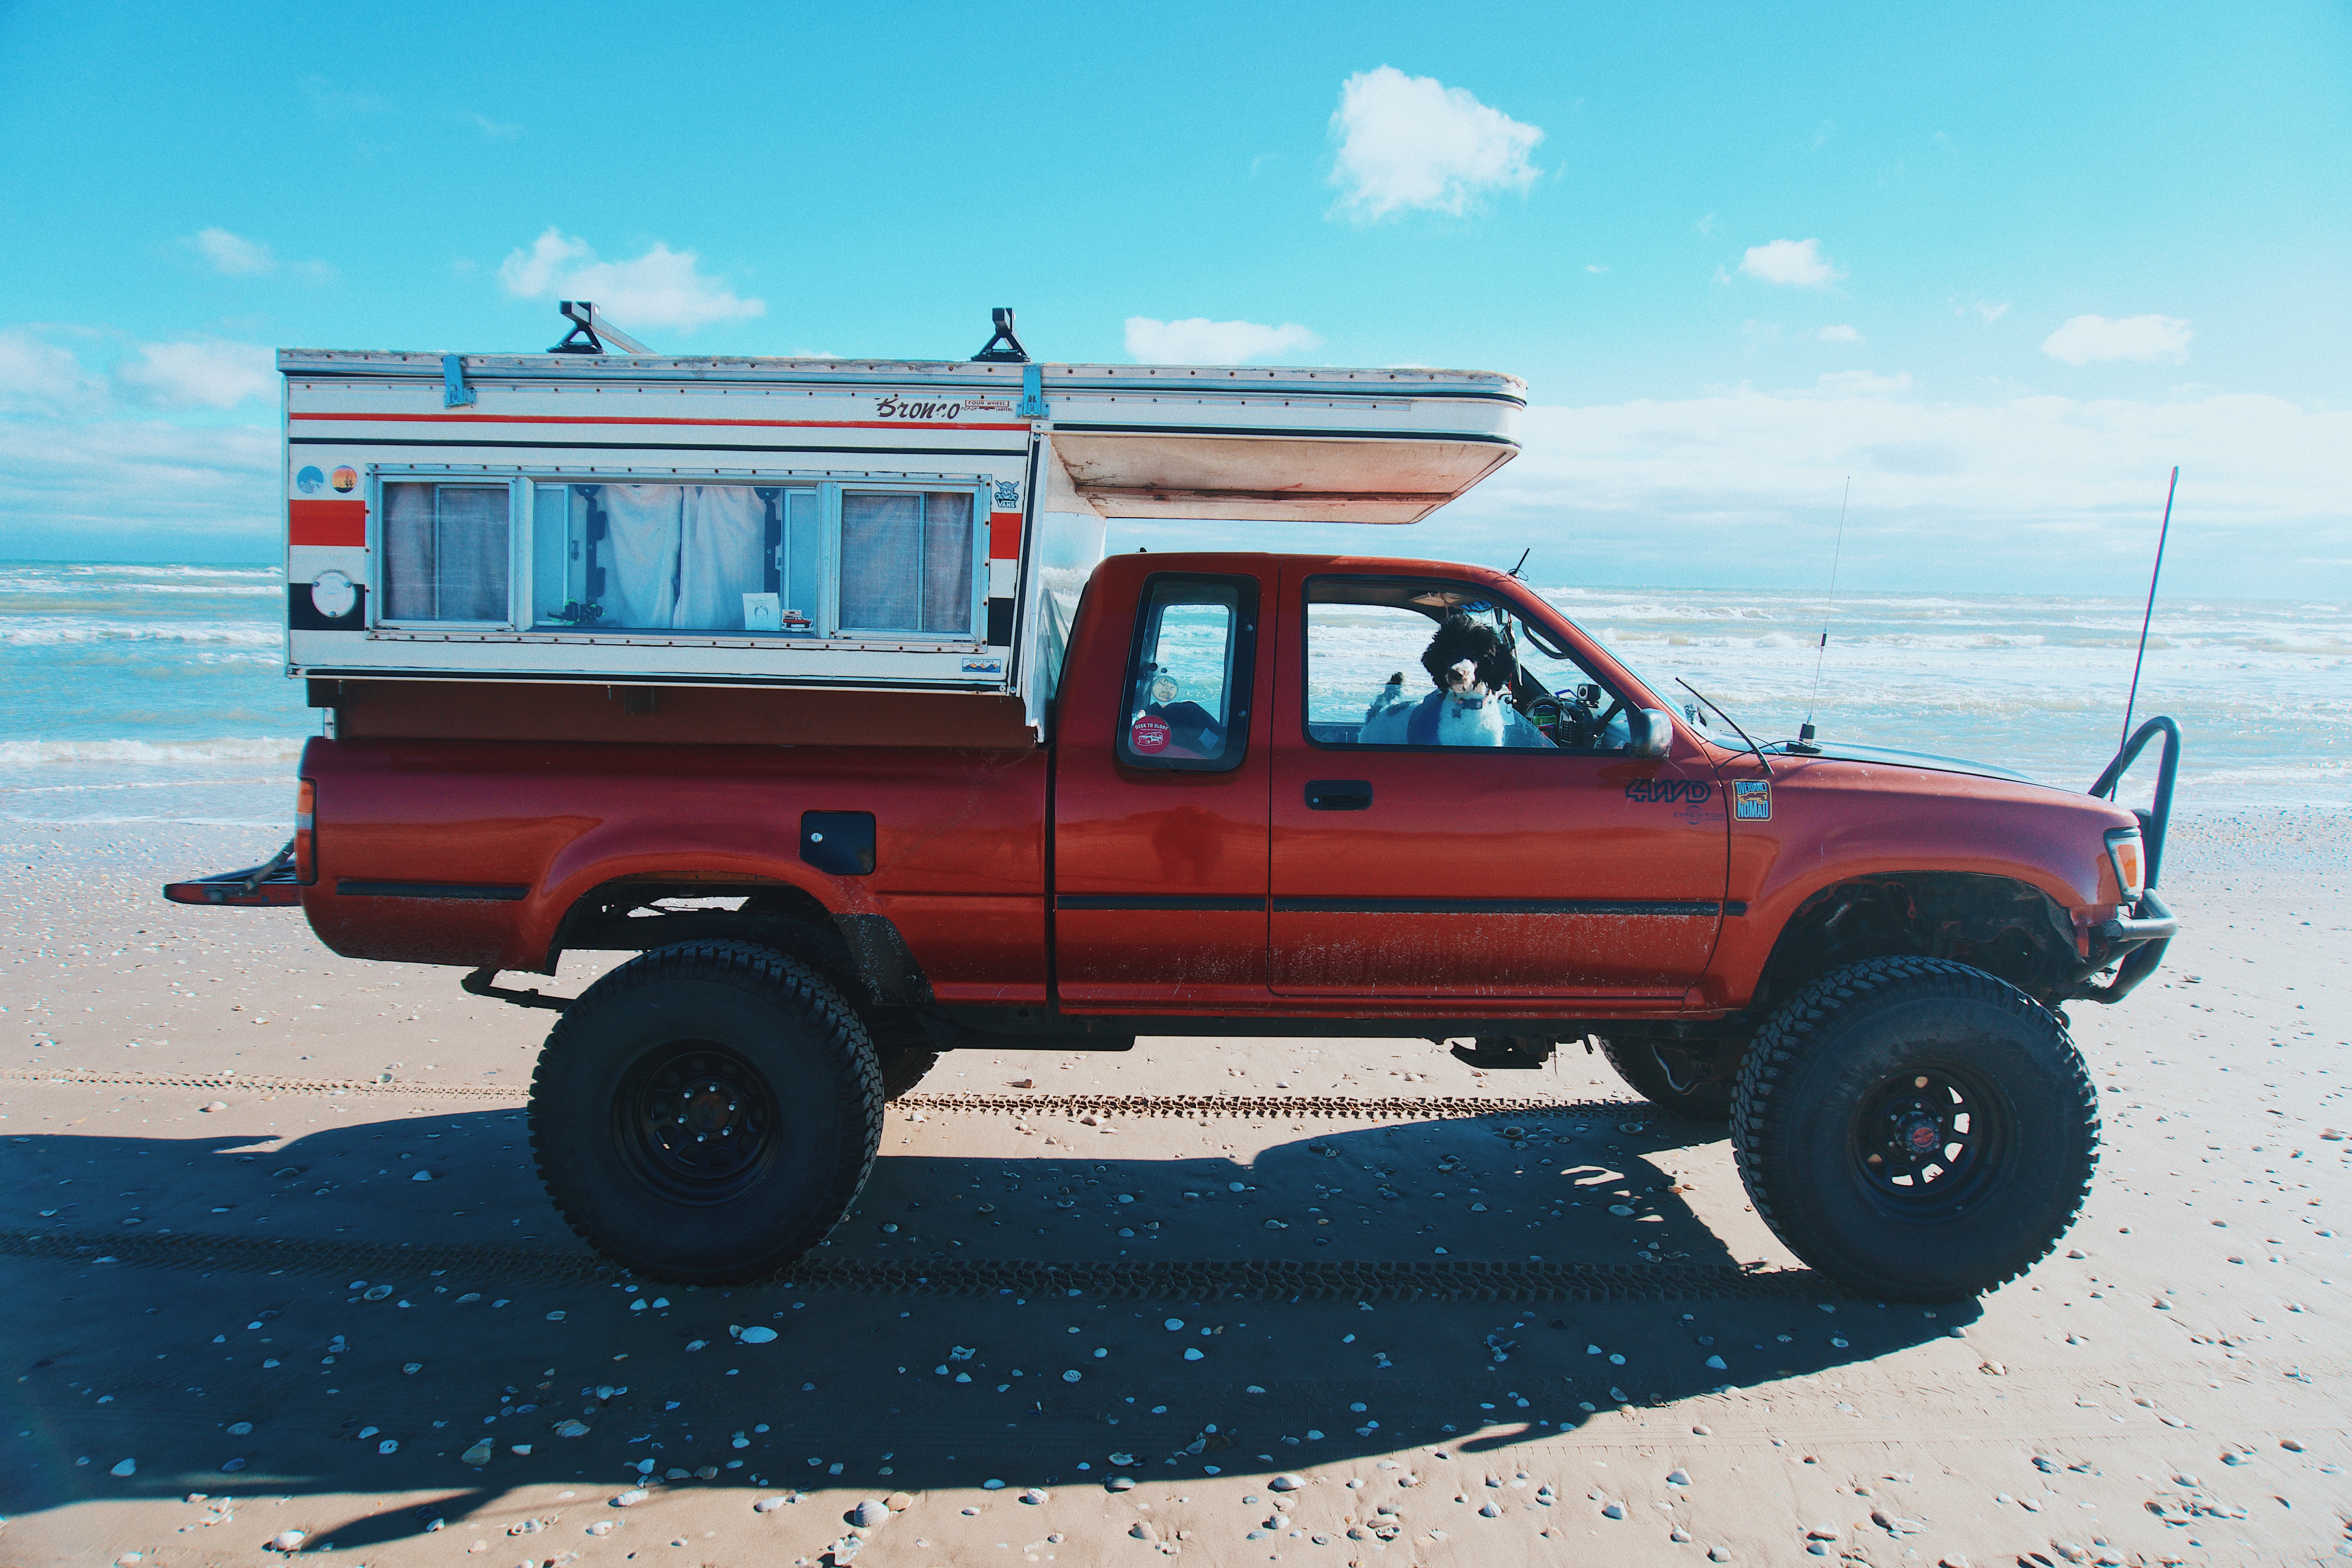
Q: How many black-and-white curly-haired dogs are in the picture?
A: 1